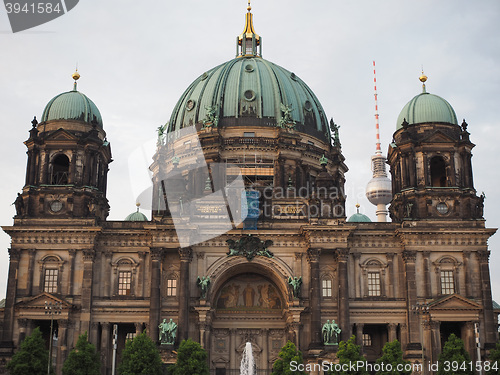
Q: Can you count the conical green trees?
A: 8